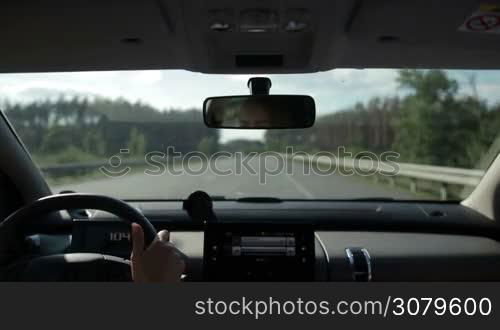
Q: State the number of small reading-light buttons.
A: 2